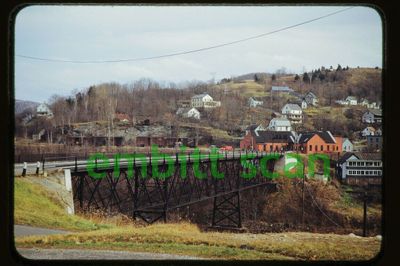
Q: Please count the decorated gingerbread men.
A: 0